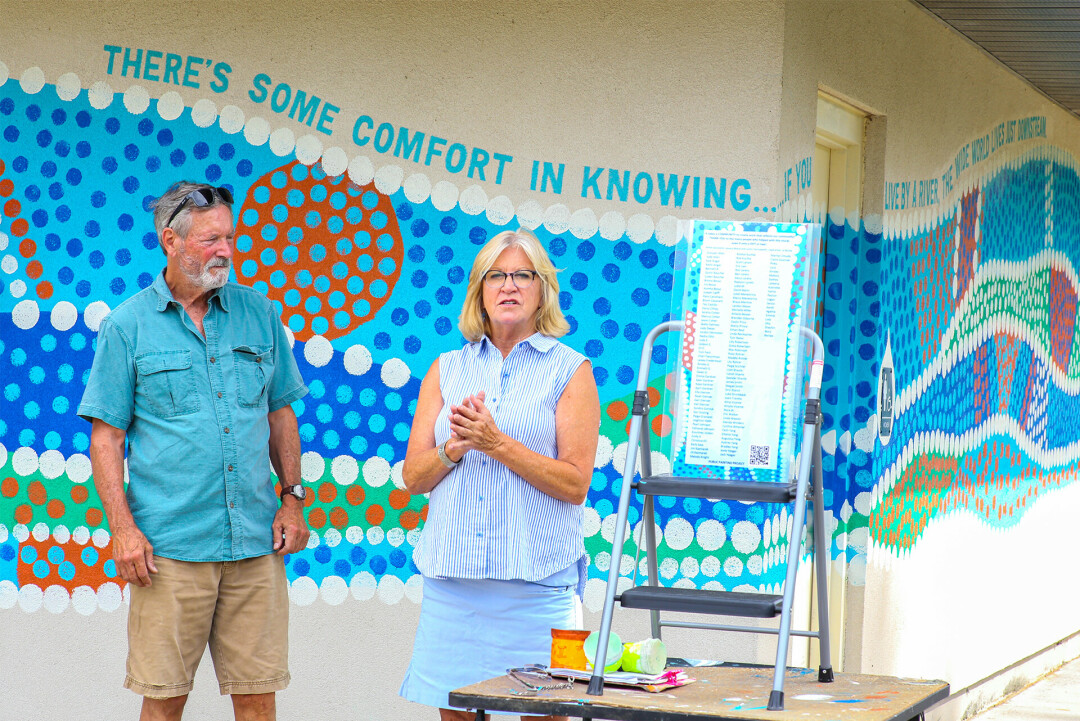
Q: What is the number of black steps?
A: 2